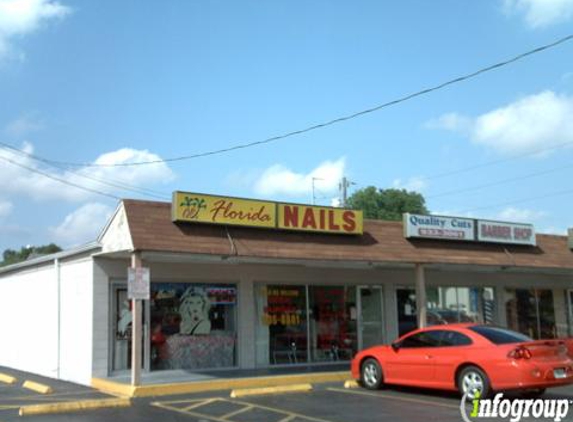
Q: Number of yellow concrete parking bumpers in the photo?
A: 5